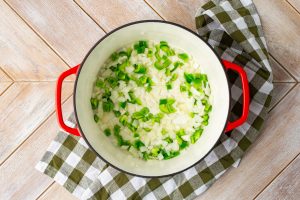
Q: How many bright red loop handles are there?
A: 2